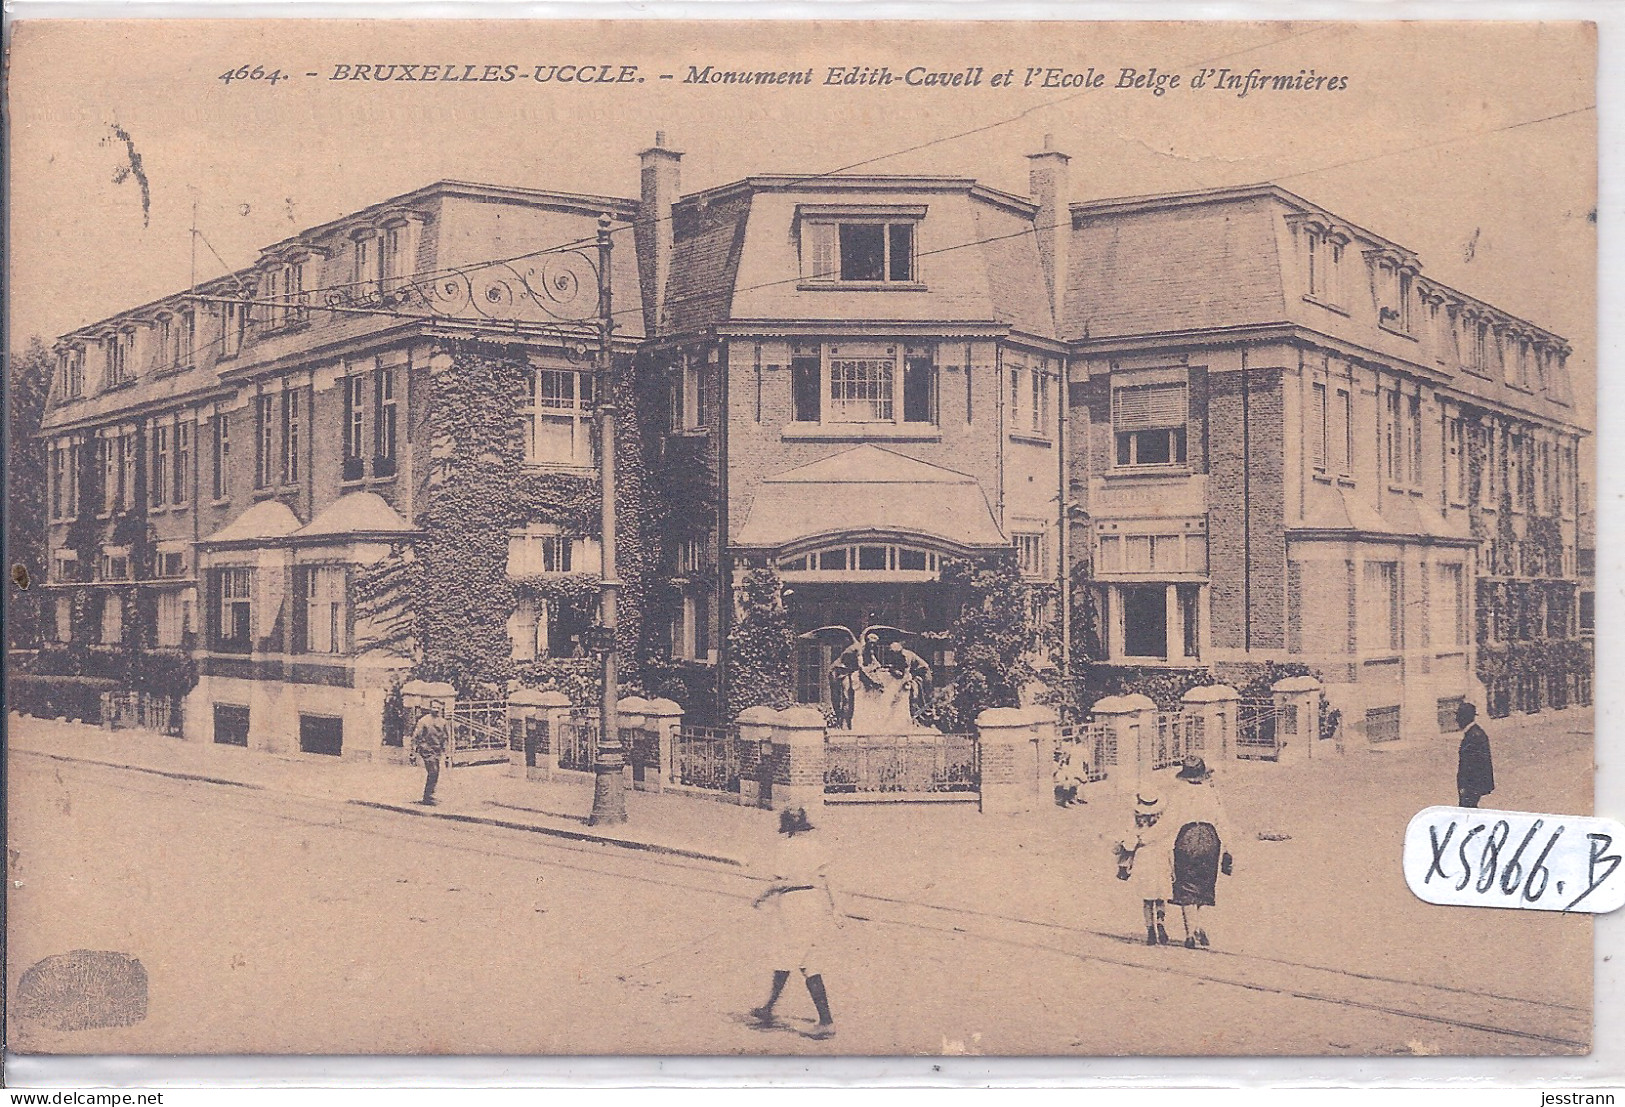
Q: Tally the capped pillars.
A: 8